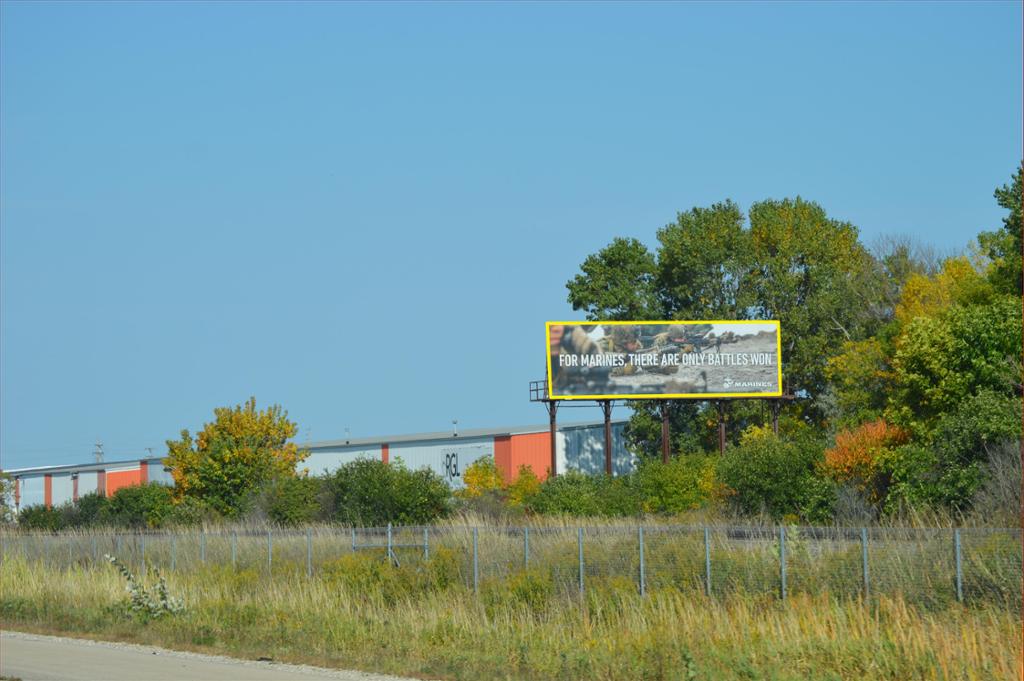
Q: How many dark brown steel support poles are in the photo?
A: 5